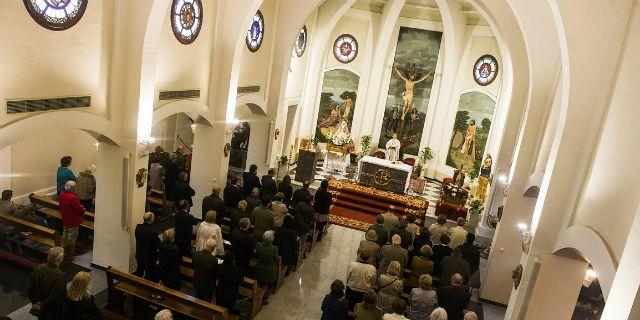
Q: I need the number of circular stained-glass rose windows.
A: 6